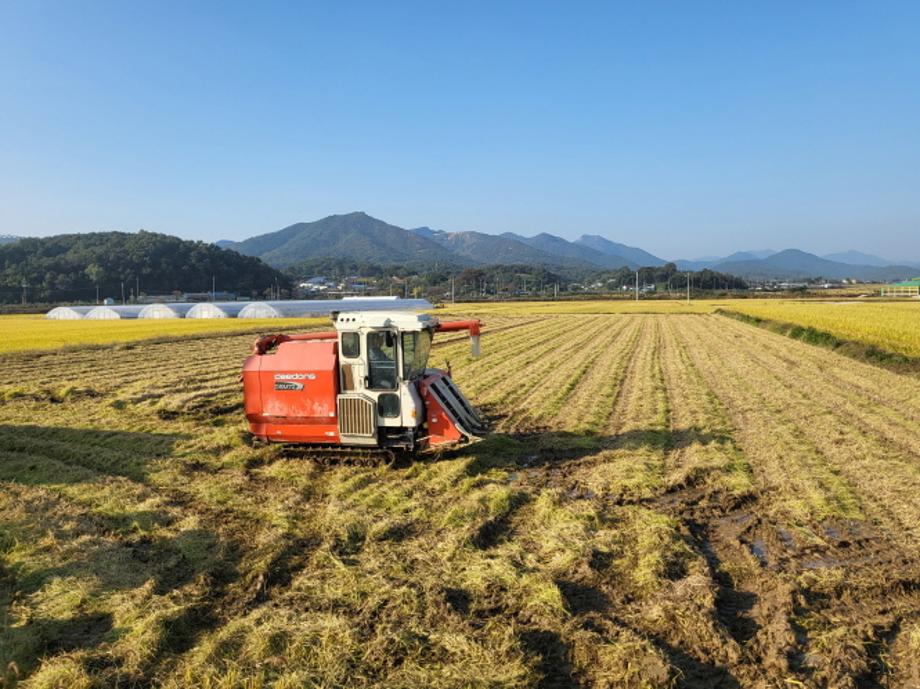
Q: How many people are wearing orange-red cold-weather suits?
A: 0